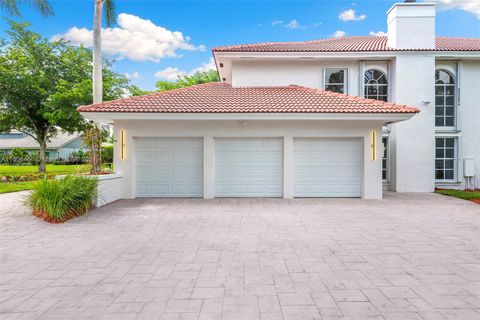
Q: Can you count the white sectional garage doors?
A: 3